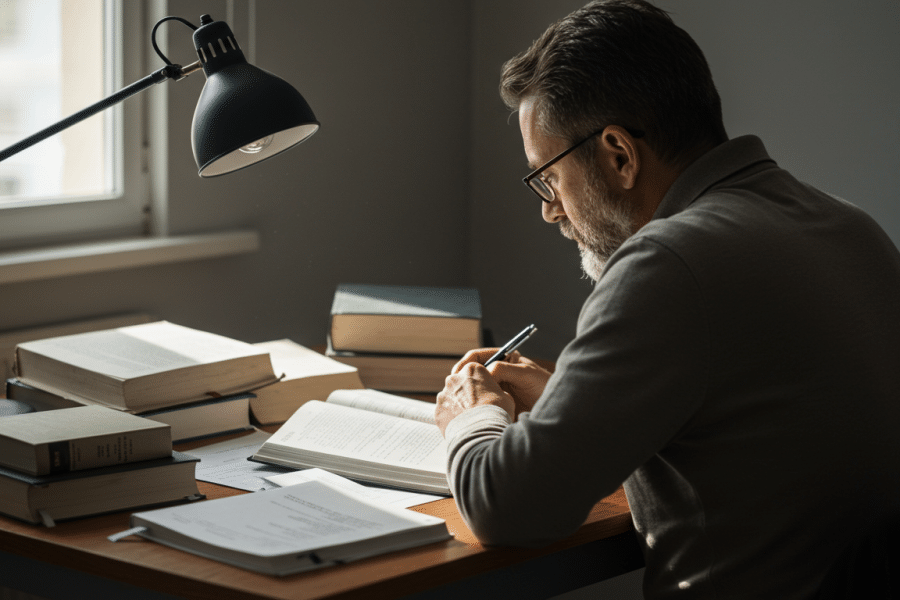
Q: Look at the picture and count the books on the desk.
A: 9